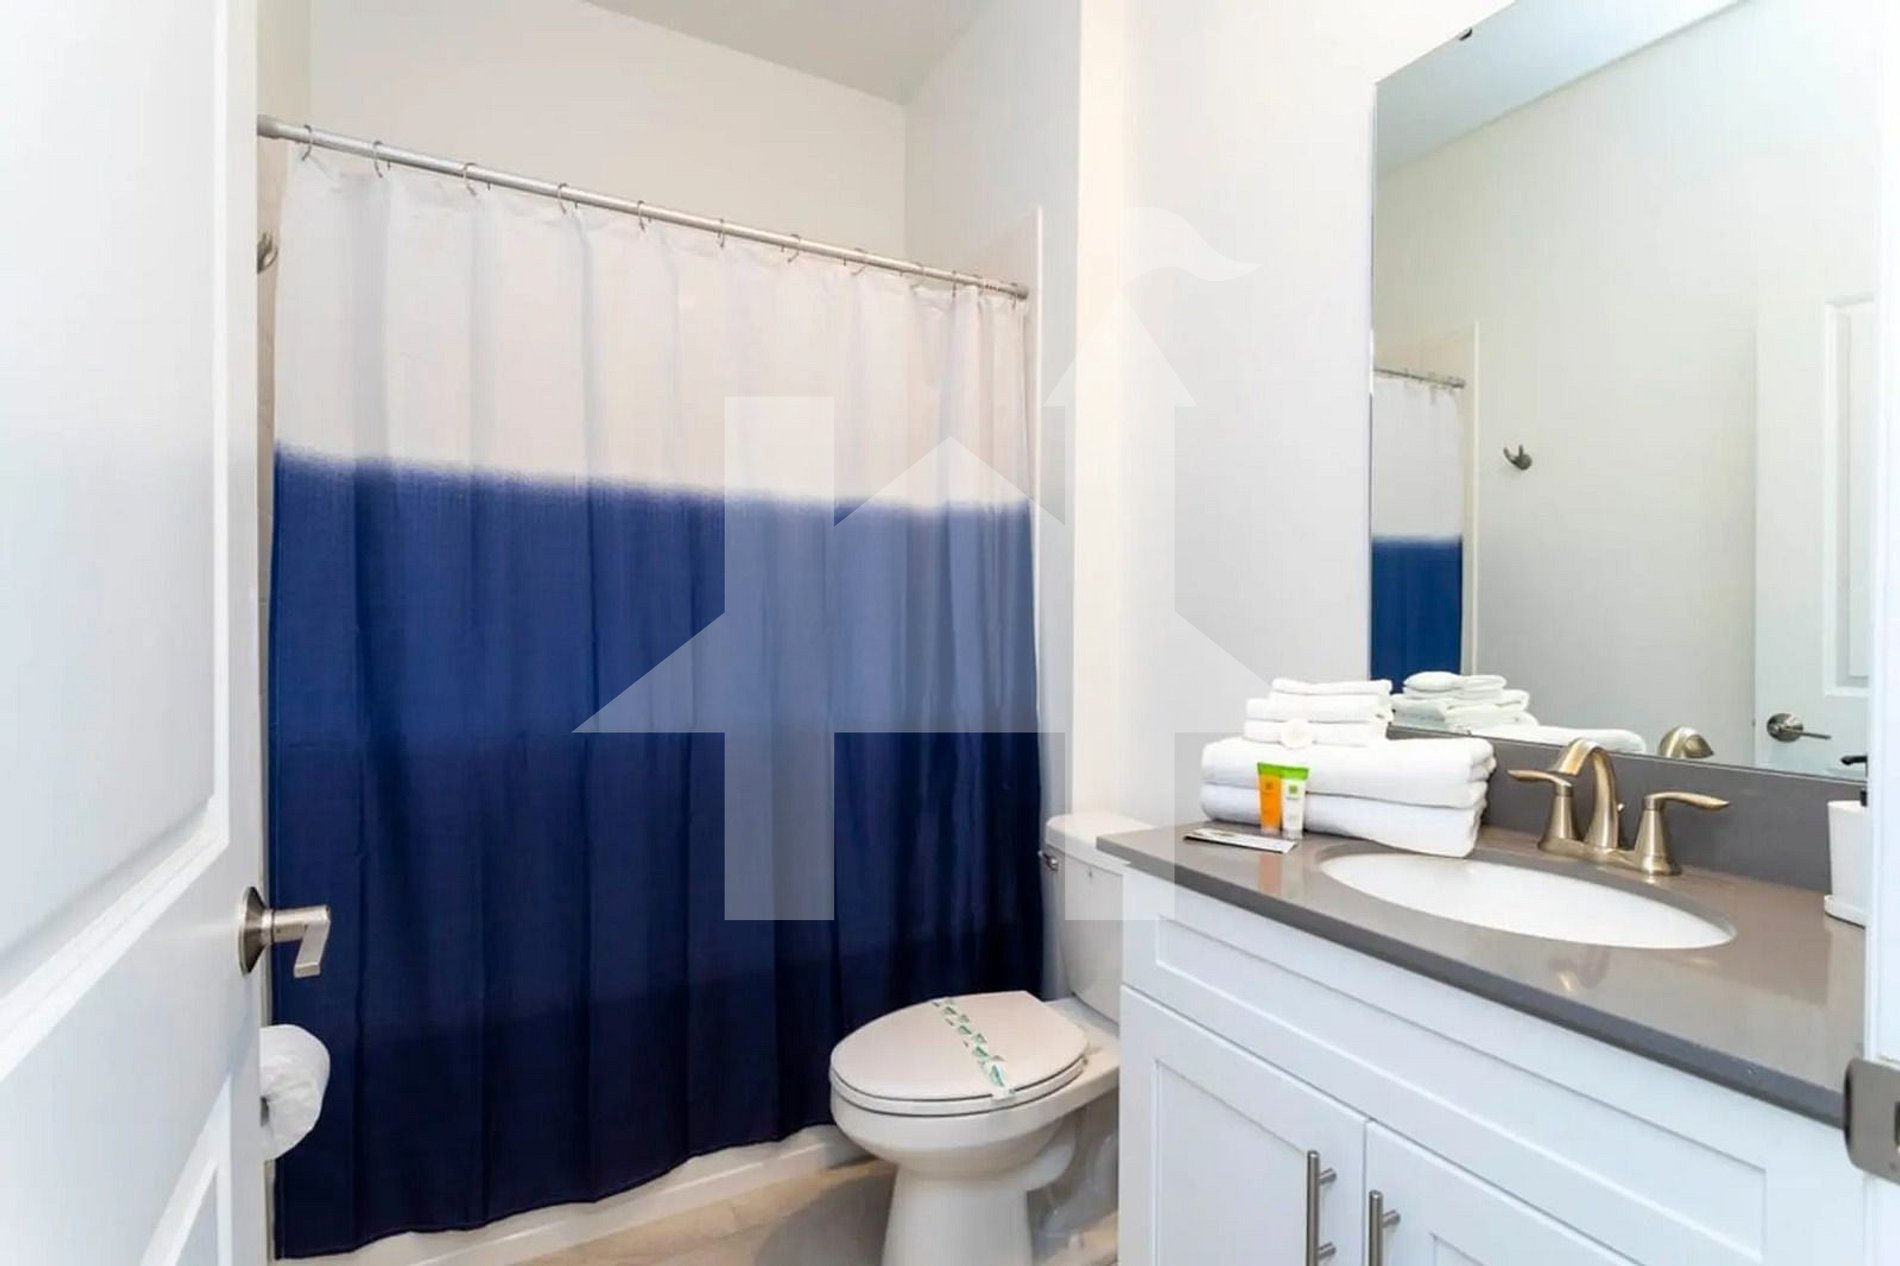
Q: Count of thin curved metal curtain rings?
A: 12